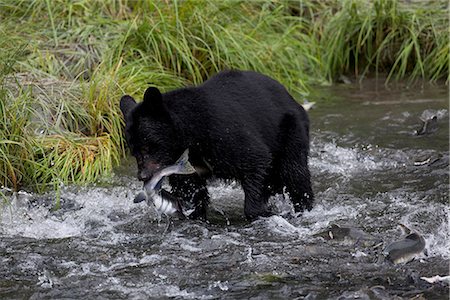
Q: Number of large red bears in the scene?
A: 0